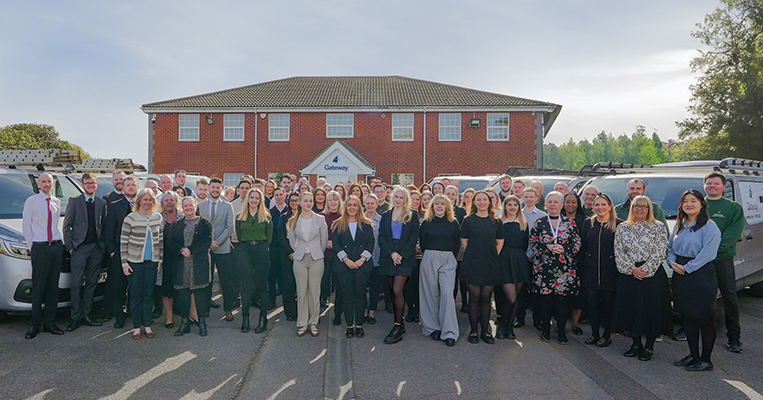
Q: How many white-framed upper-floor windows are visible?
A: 7